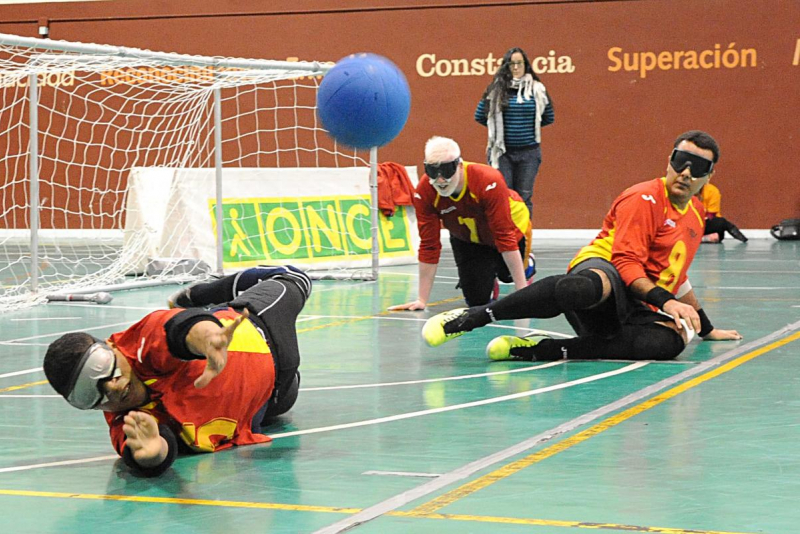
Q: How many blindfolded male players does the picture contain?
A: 3